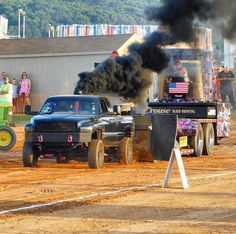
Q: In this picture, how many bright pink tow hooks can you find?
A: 2